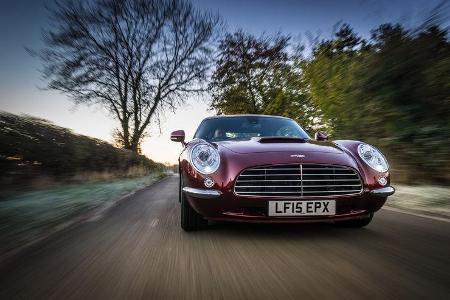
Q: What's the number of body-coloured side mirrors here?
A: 2